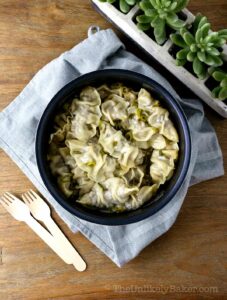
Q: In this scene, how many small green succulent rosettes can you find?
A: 4